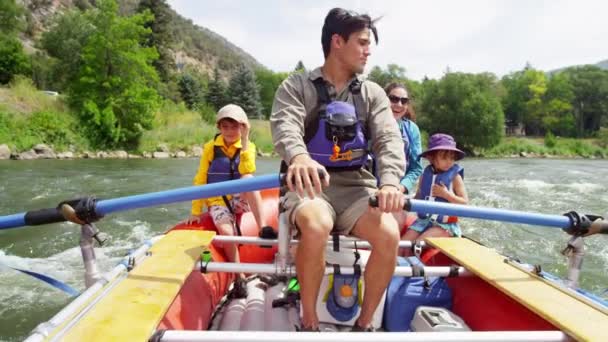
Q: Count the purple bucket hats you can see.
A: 1